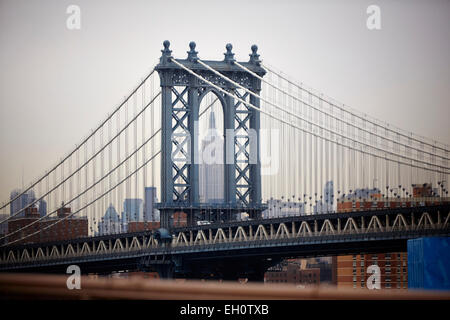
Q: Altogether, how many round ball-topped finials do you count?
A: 4